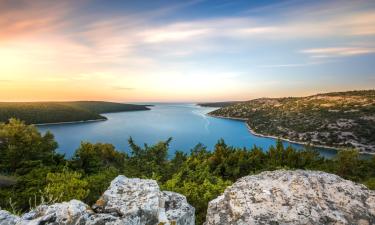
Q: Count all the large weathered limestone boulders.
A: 2